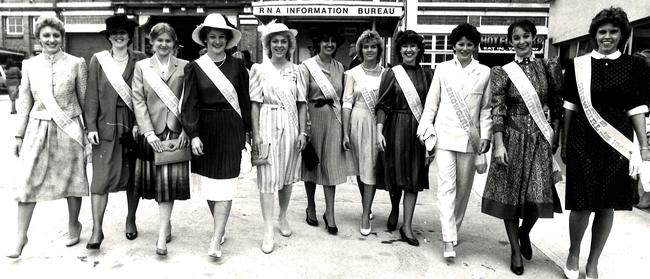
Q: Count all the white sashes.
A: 11